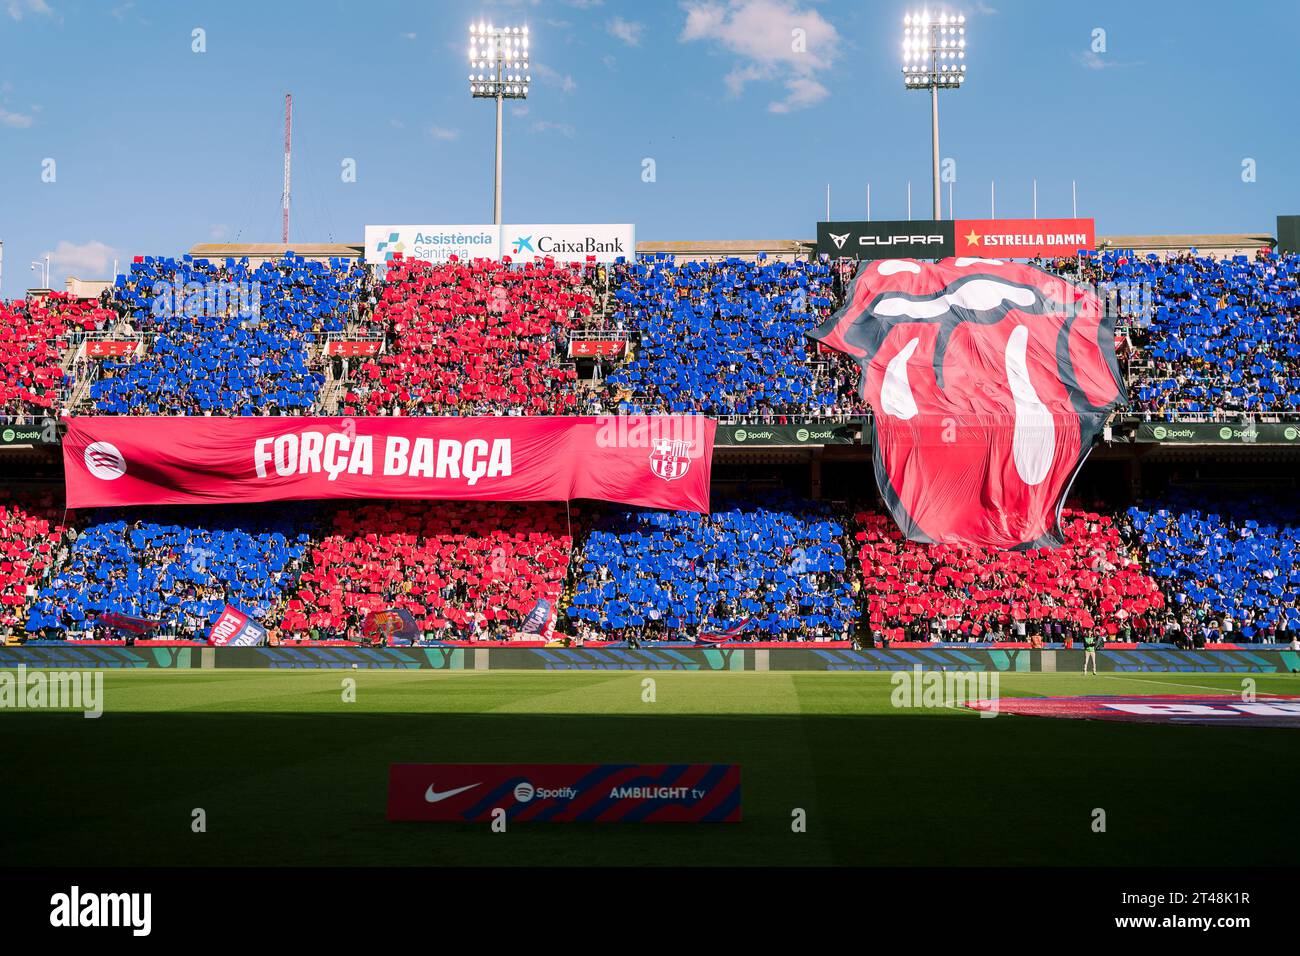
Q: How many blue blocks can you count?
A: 6